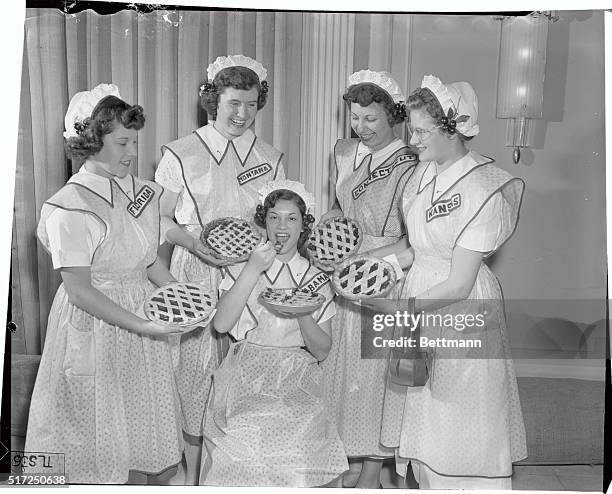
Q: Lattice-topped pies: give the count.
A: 5